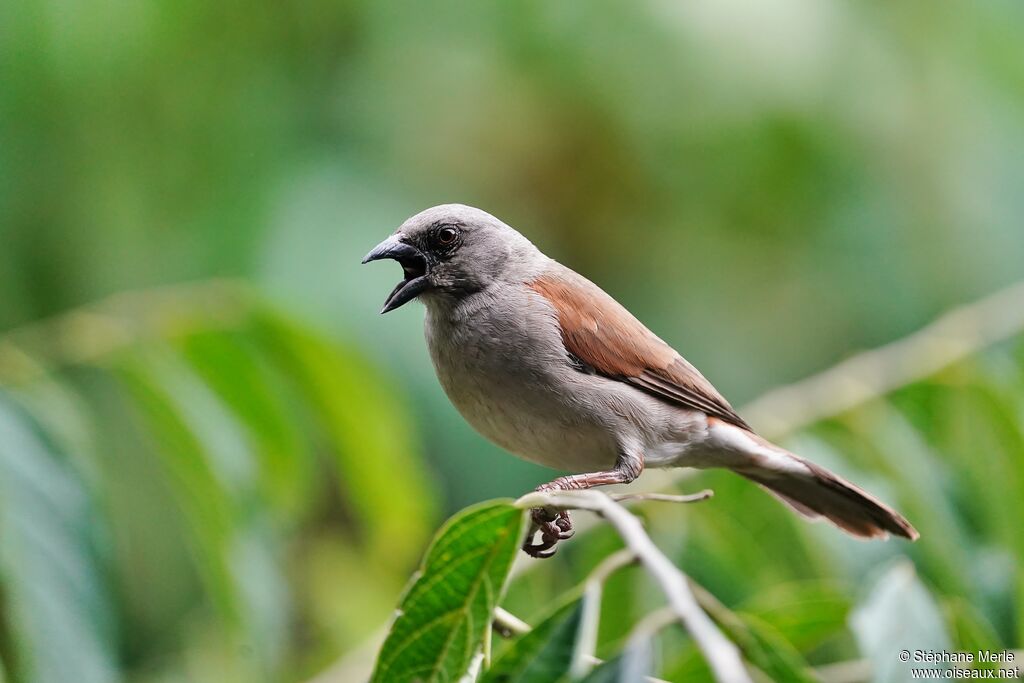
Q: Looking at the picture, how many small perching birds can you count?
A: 1